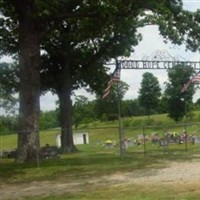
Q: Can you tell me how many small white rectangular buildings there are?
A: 1